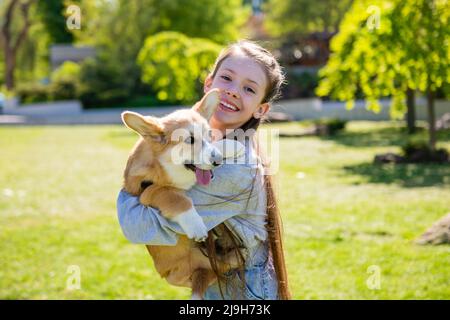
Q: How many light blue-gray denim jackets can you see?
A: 1